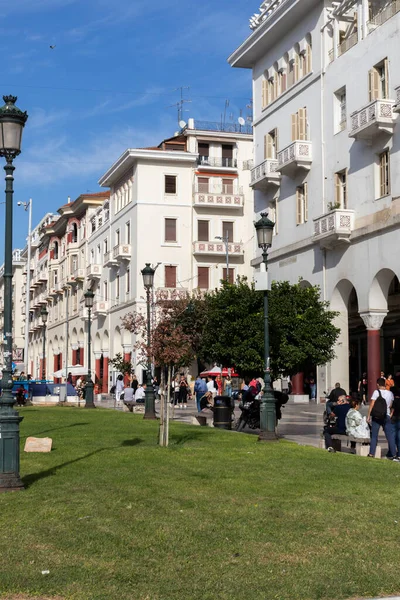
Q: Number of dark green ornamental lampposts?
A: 5